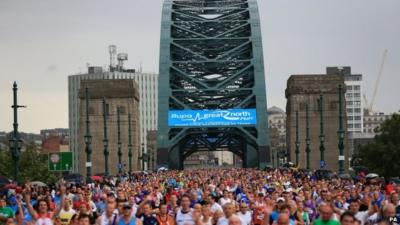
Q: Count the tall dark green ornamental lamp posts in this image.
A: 9